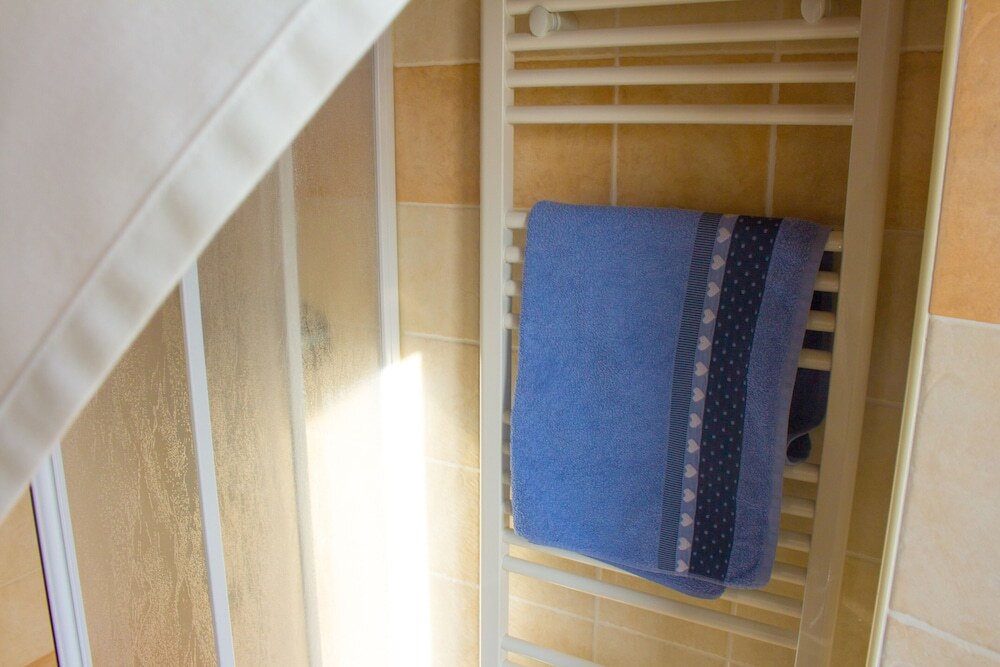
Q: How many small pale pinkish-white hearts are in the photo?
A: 14